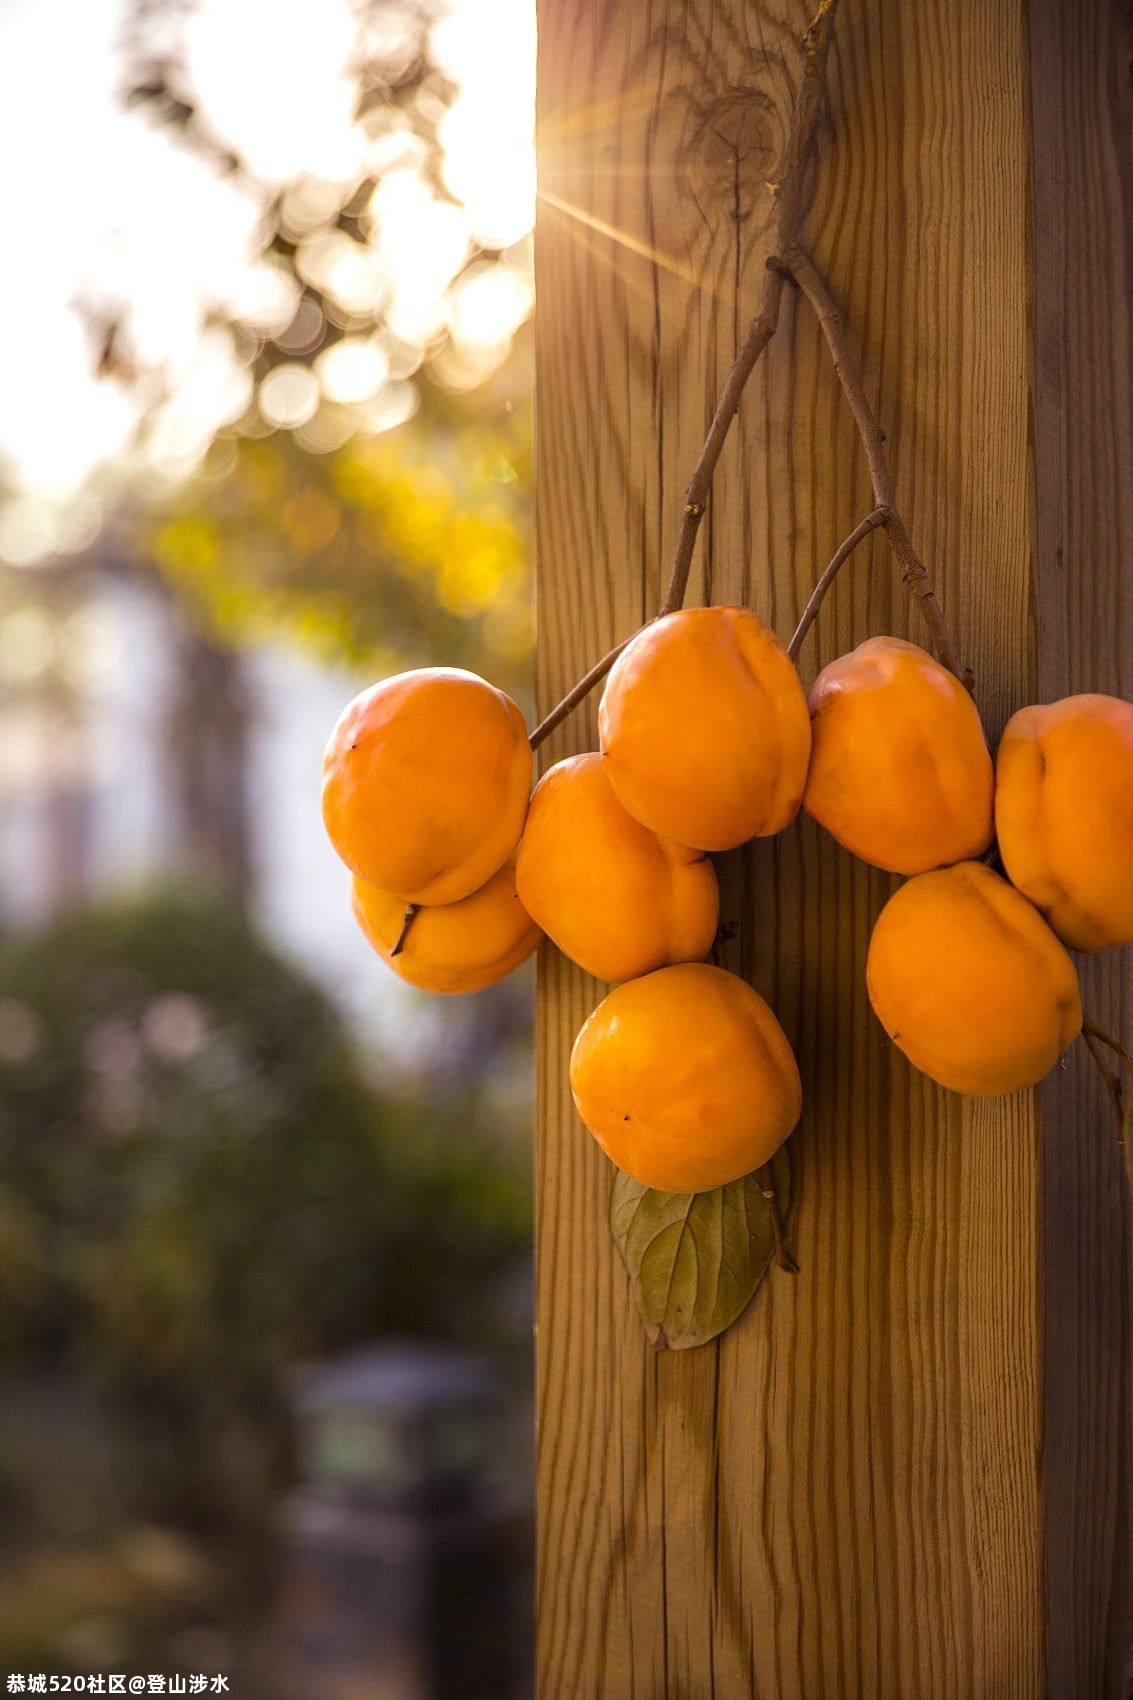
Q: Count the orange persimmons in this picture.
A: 8